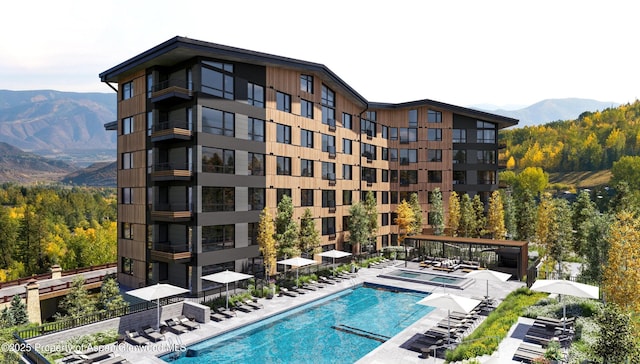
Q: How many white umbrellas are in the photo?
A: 7